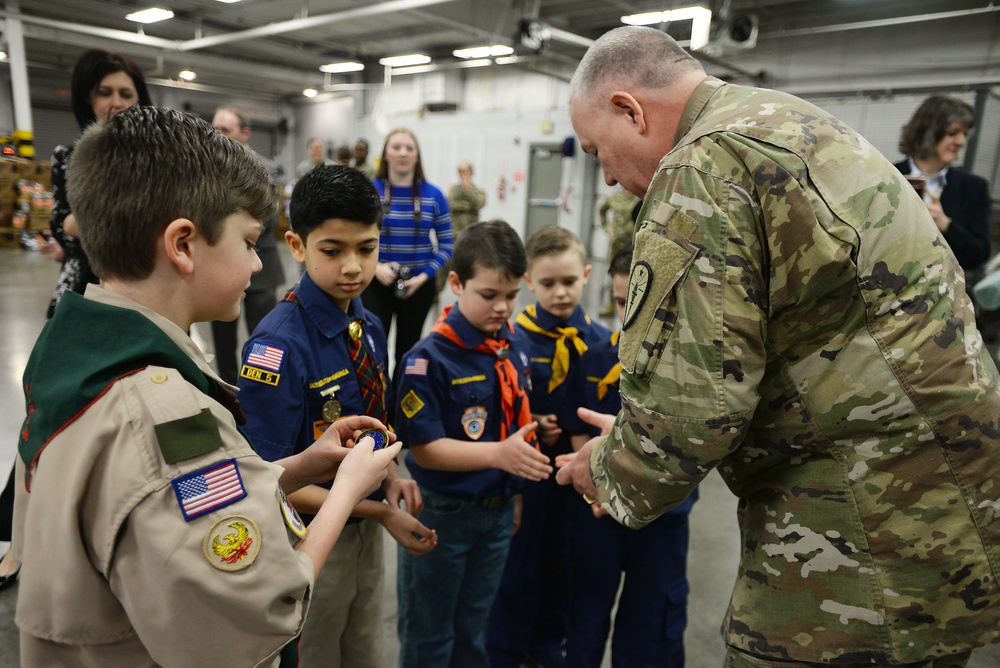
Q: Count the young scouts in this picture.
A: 5